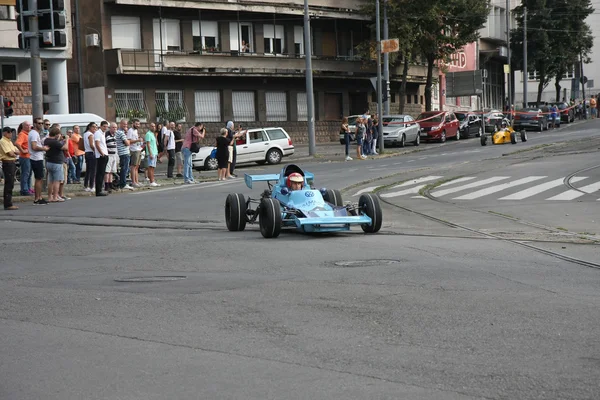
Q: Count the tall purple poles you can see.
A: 0